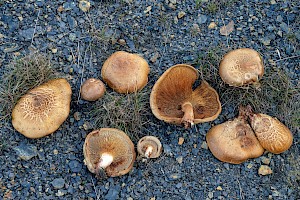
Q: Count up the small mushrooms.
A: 2